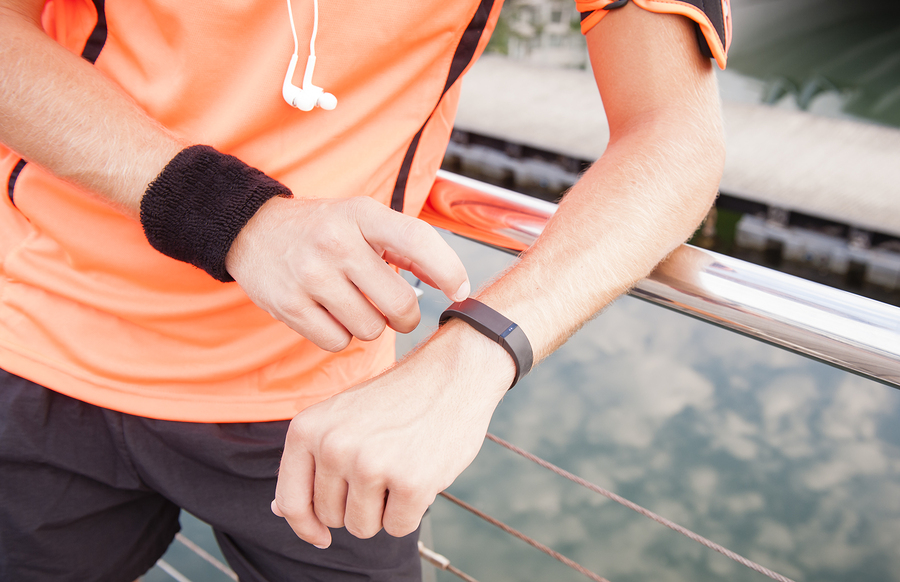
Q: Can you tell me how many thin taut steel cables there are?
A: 5